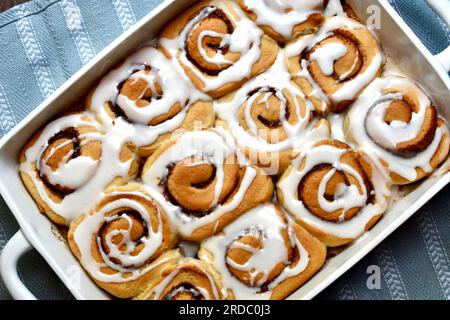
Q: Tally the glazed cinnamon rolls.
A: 12